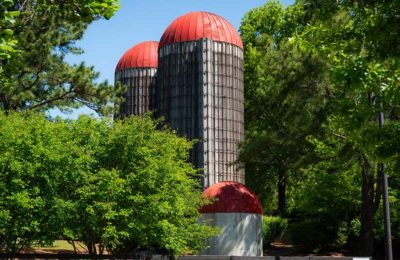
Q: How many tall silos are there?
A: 2